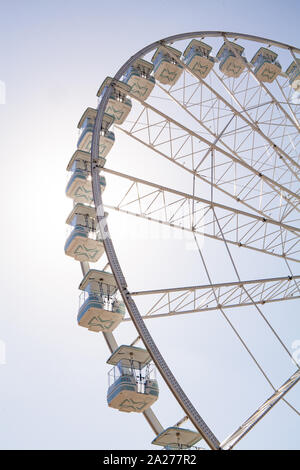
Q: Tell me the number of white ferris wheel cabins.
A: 13